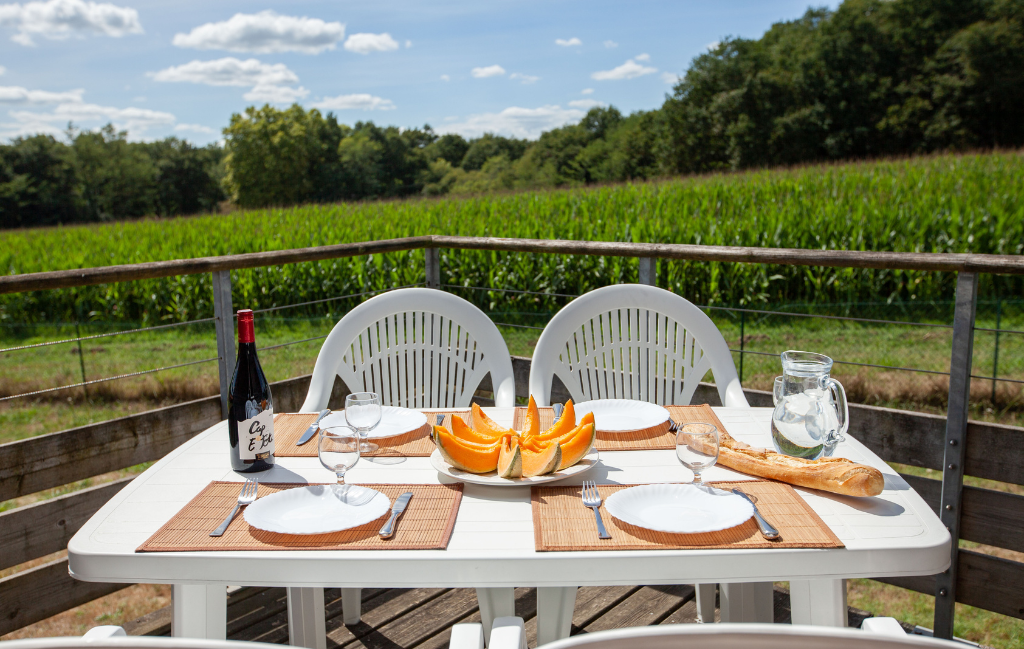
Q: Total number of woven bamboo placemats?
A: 4